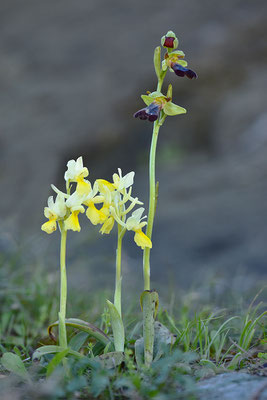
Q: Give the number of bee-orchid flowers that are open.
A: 2